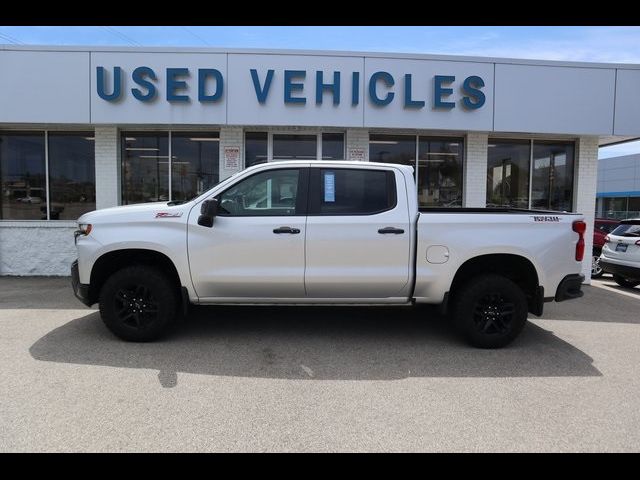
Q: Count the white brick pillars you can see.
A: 5